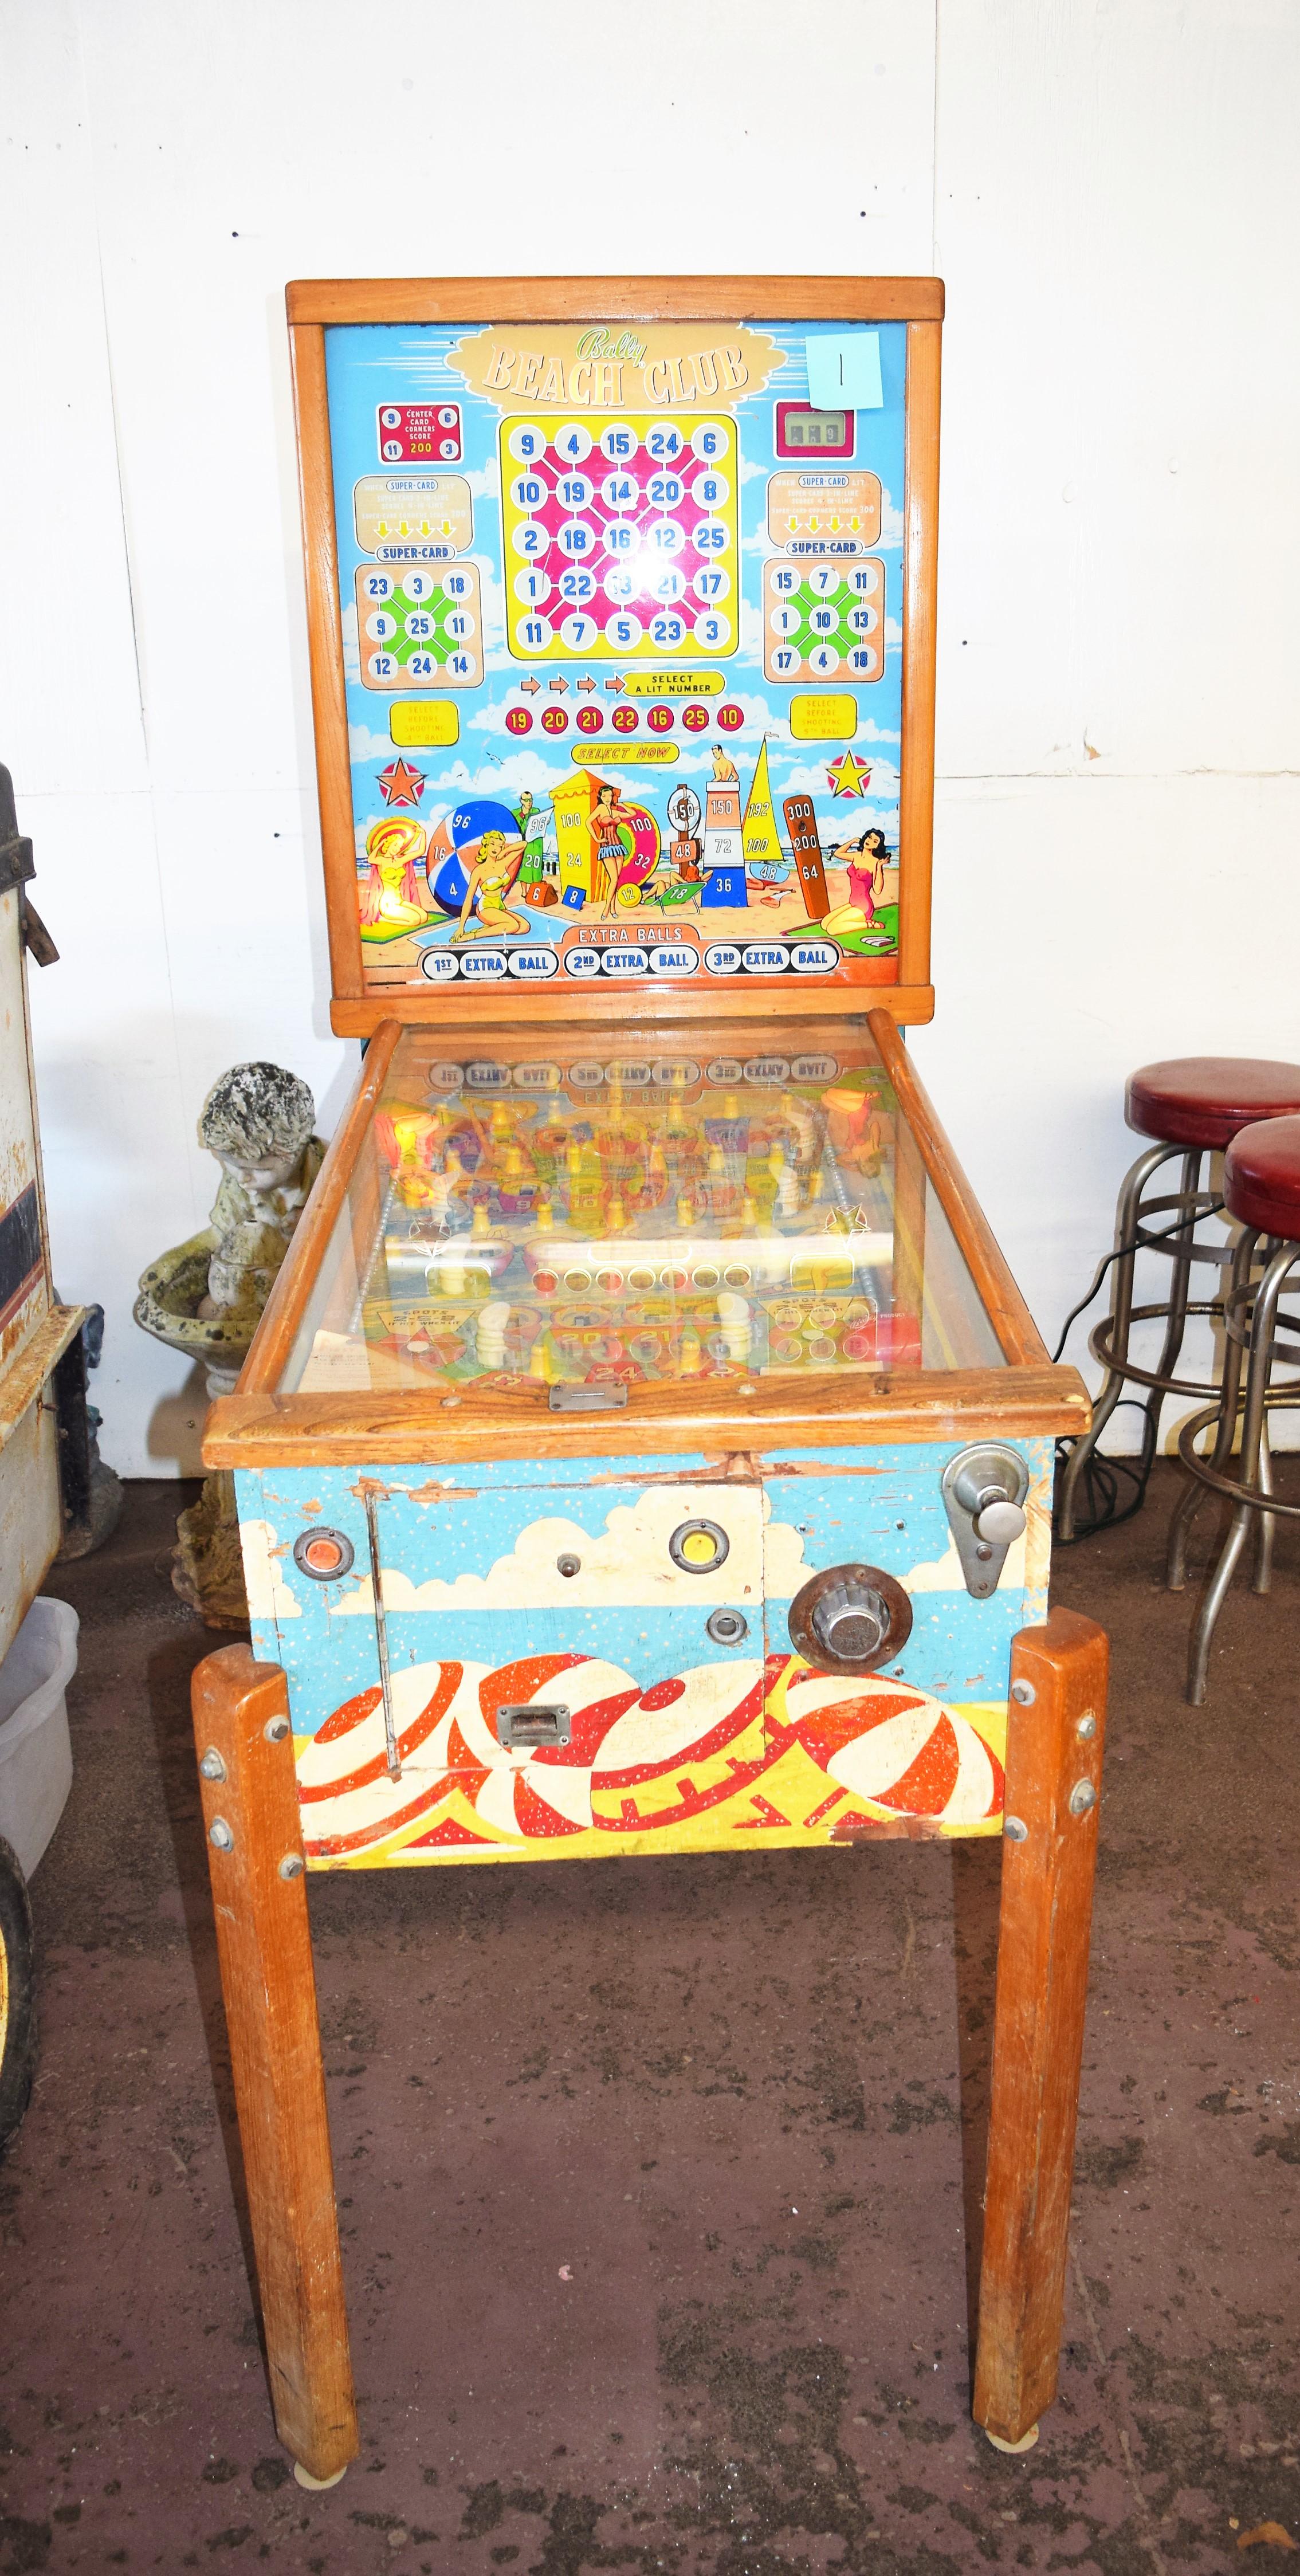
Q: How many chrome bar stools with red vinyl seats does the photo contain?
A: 2